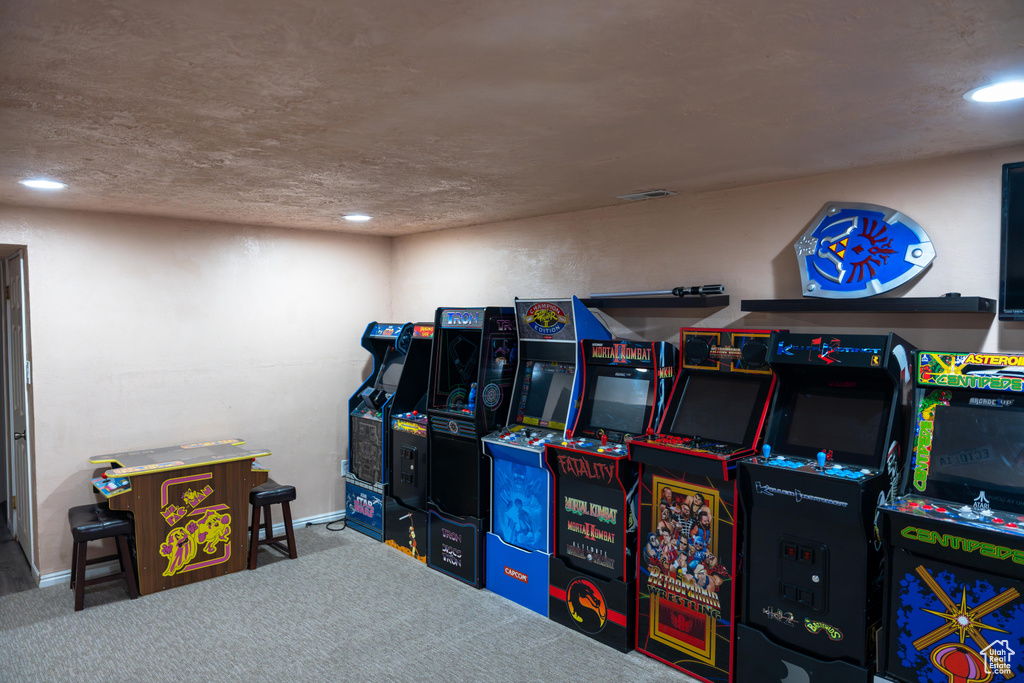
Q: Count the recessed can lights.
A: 3